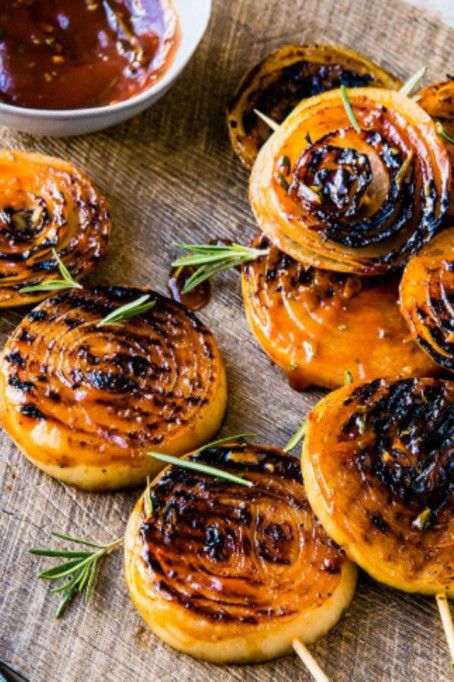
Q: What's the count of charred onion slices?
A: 9